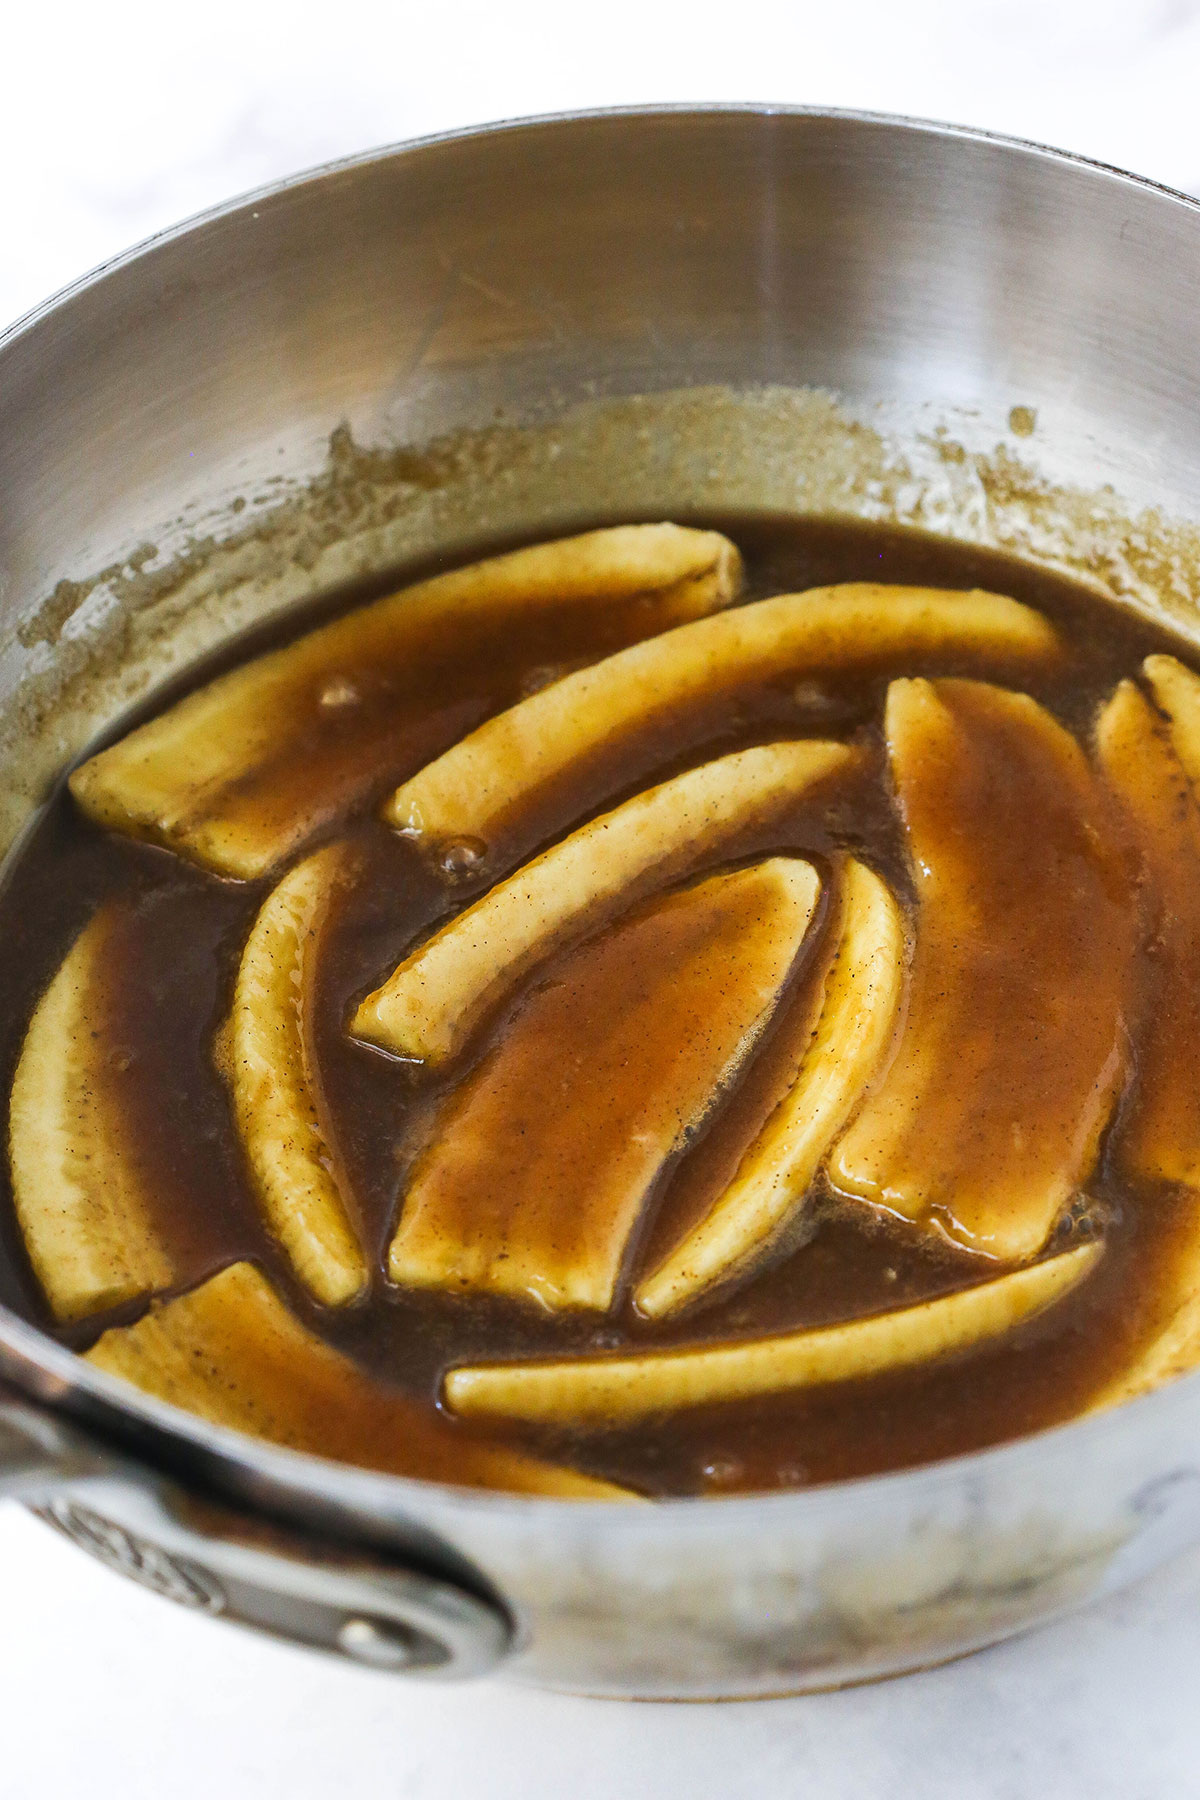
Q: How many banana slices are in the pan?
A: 12